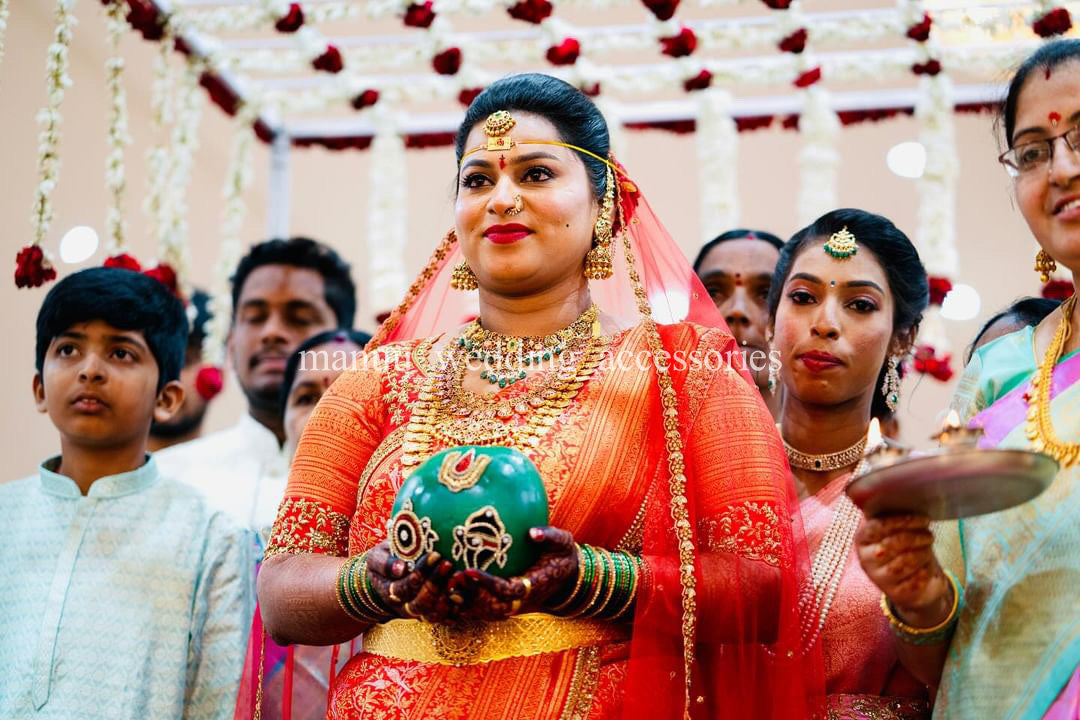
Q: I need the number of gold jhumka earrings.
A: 3